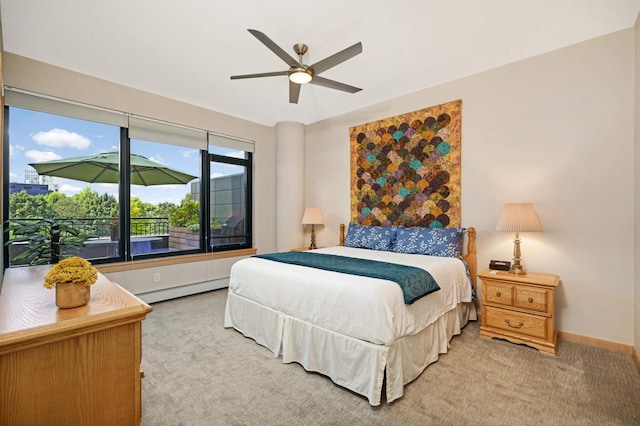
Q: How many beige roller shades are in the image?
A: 3